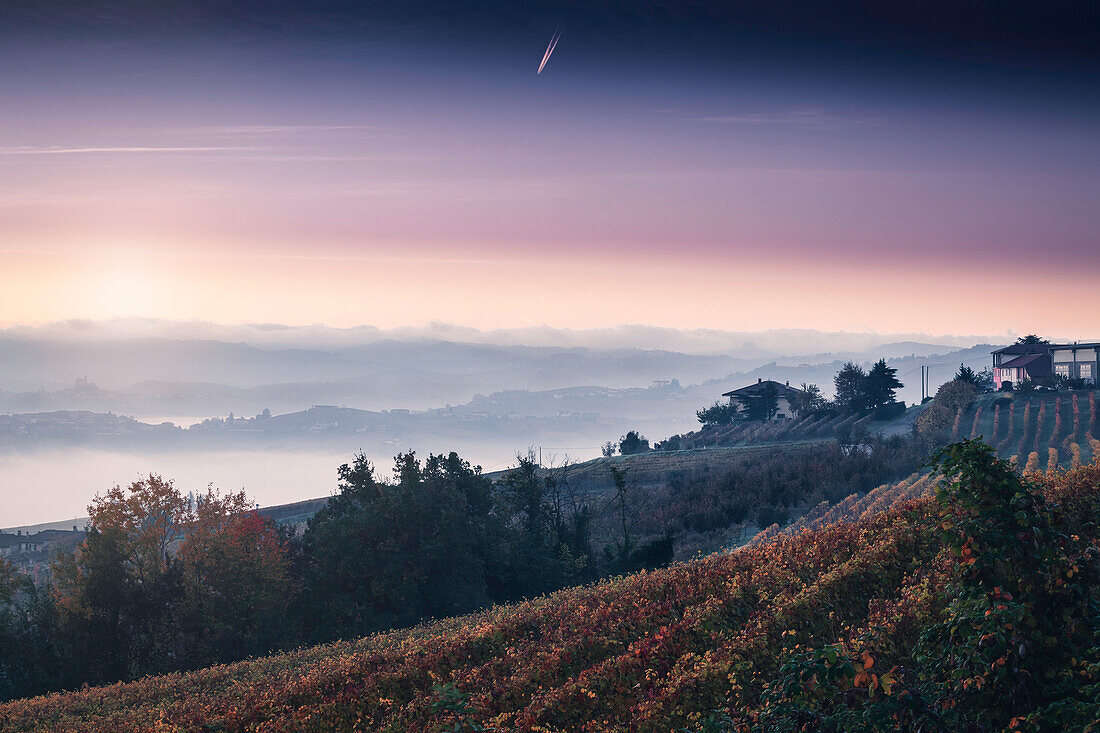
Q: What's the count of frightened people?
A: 0